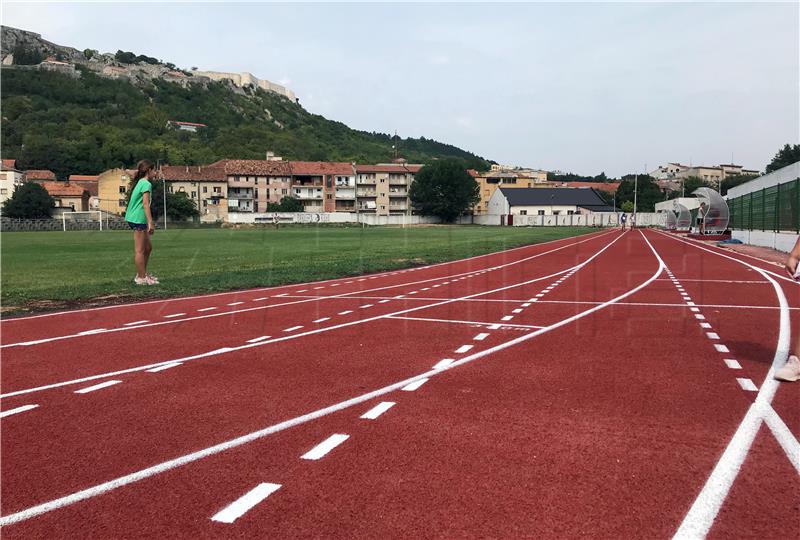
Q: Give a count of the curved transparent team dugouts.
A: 3